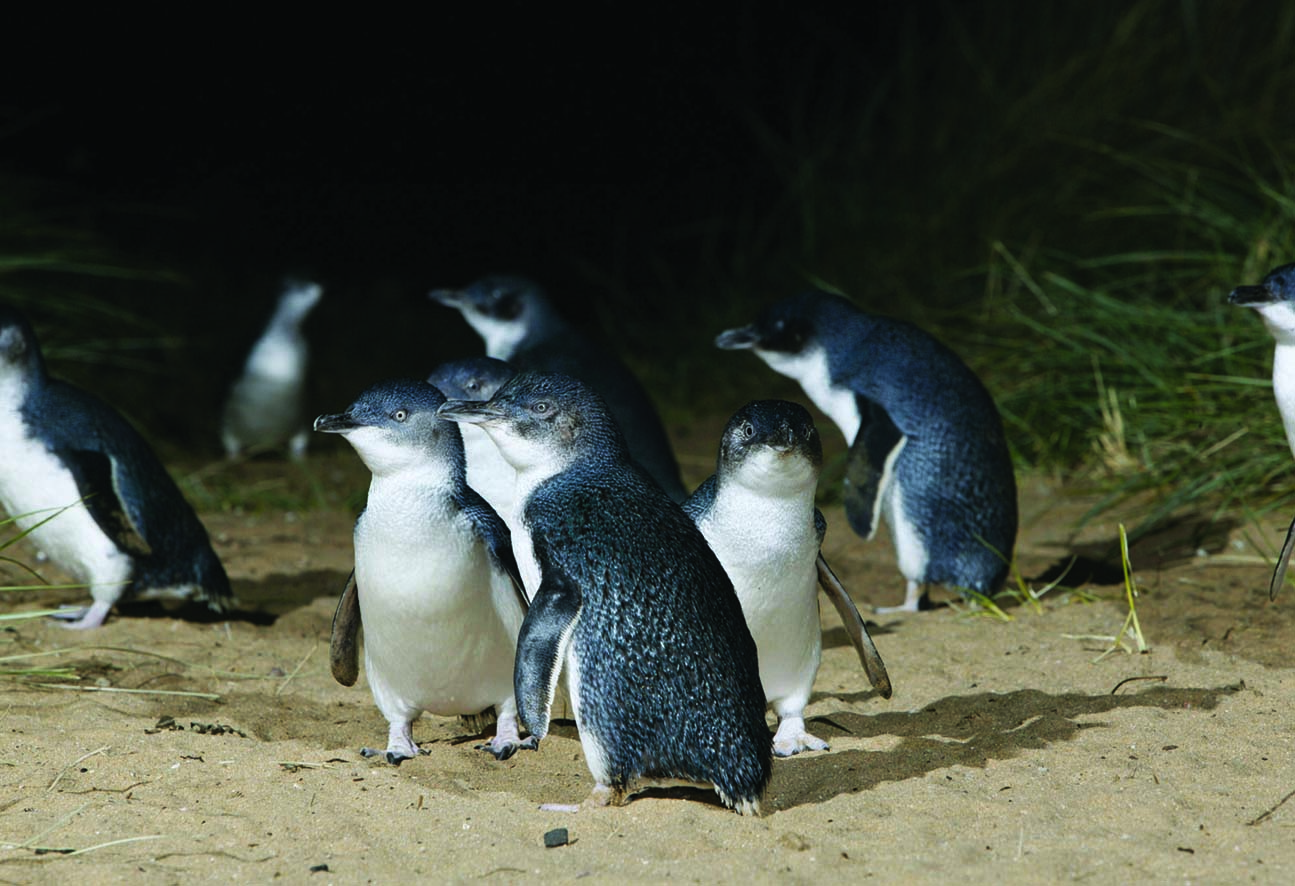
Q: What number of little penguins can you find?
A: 9